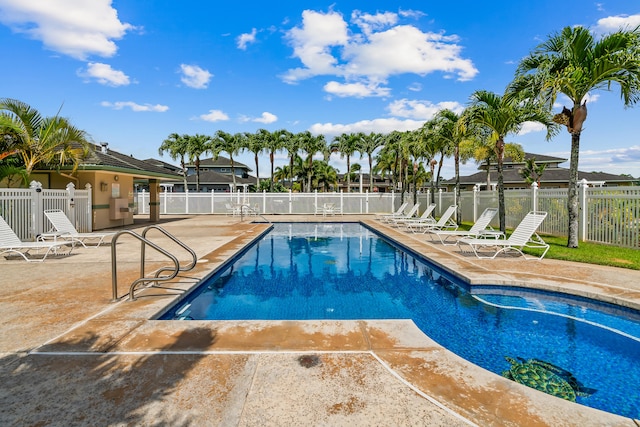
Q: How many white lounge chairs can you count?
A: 8